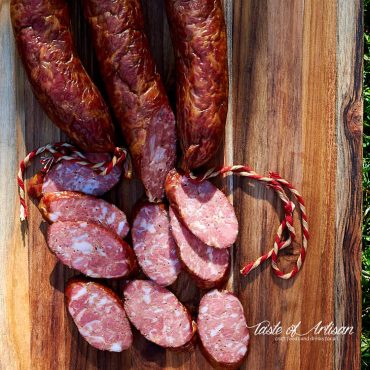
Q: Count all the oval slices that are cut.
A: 9